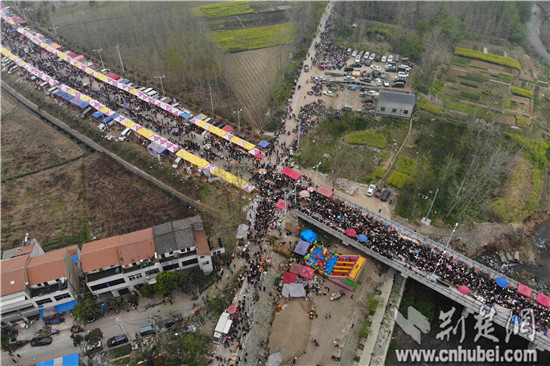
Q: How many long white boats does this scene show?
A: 0